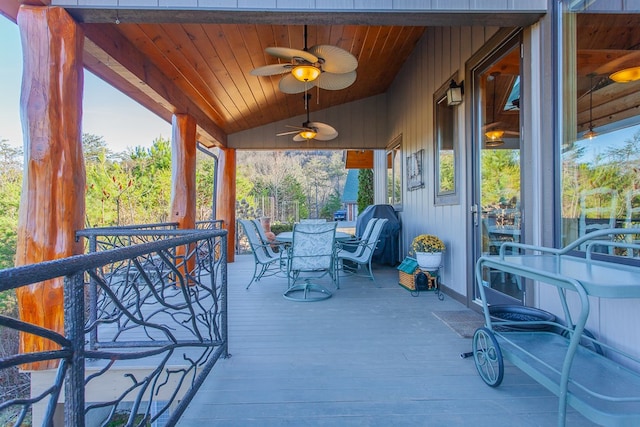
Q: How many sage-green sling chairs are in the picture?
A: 6